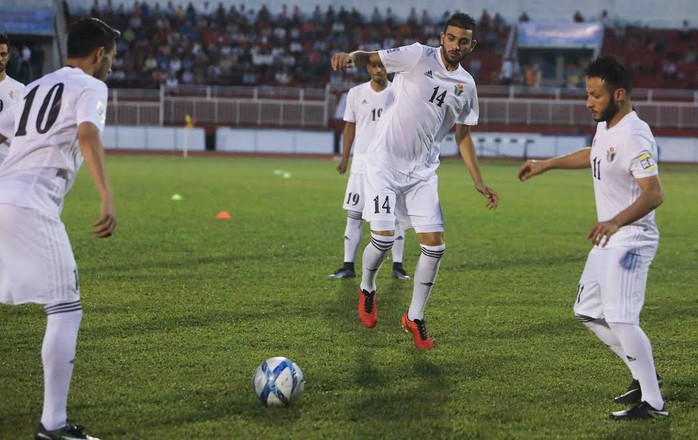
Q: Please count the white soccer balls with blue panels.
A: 1